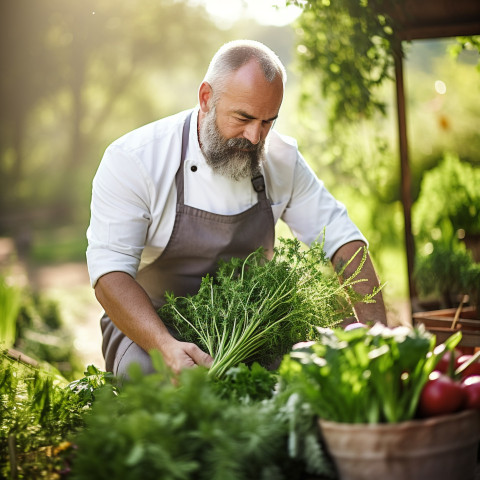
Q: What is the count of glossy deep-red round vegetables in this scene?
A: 4